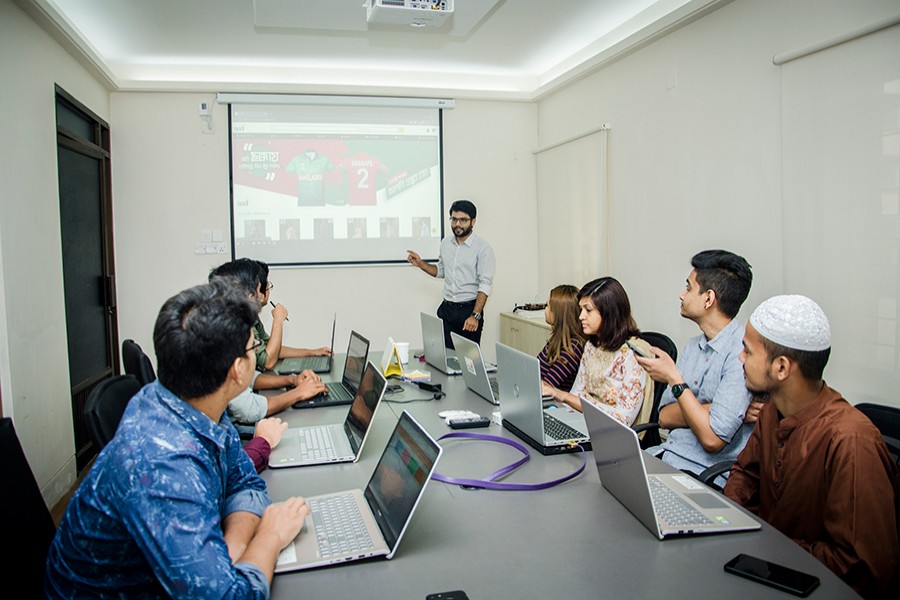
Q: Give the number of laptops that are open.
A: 8